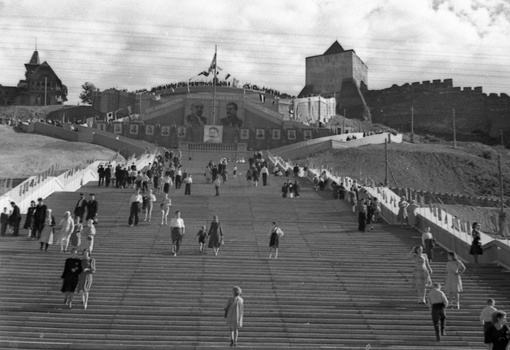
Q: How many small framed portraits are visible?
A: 11